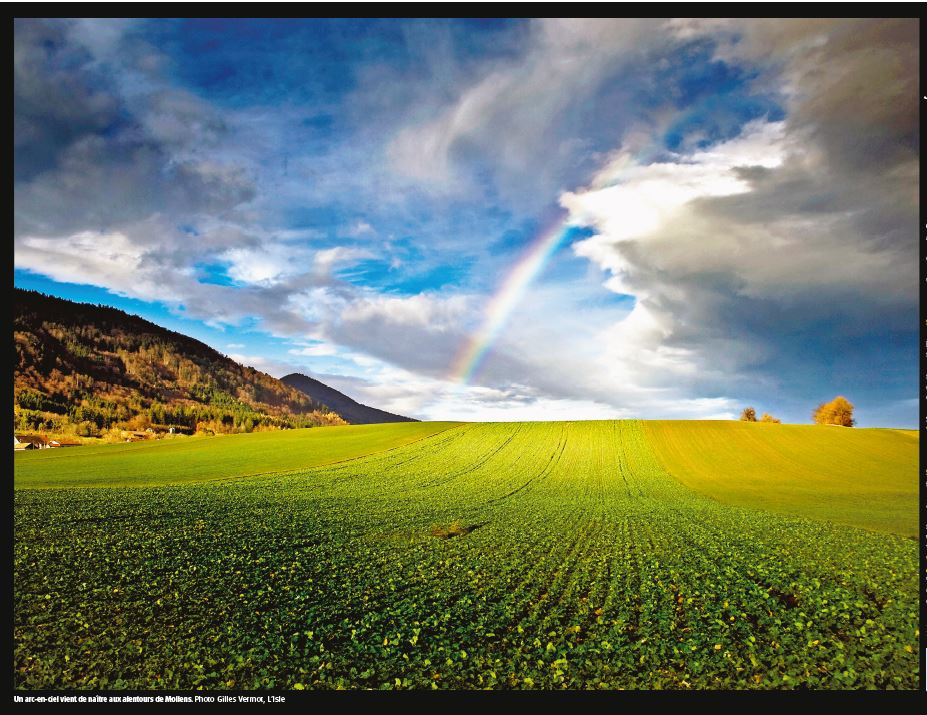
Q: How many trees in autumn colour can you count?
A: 3